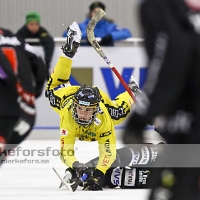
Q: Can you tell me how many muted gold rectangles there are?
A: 1